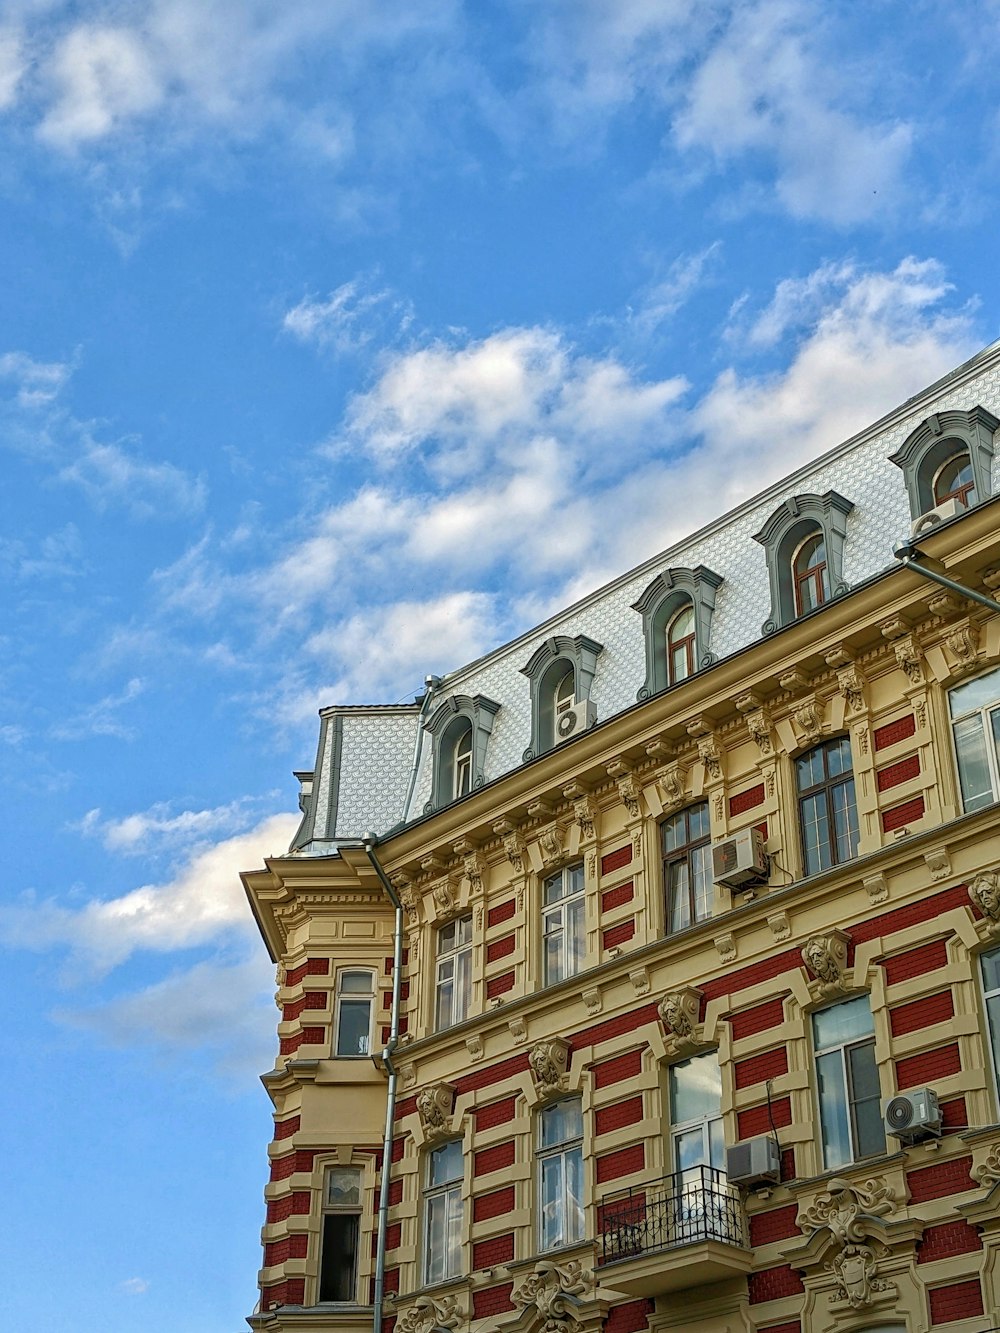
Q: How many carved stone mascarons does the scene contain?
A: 5